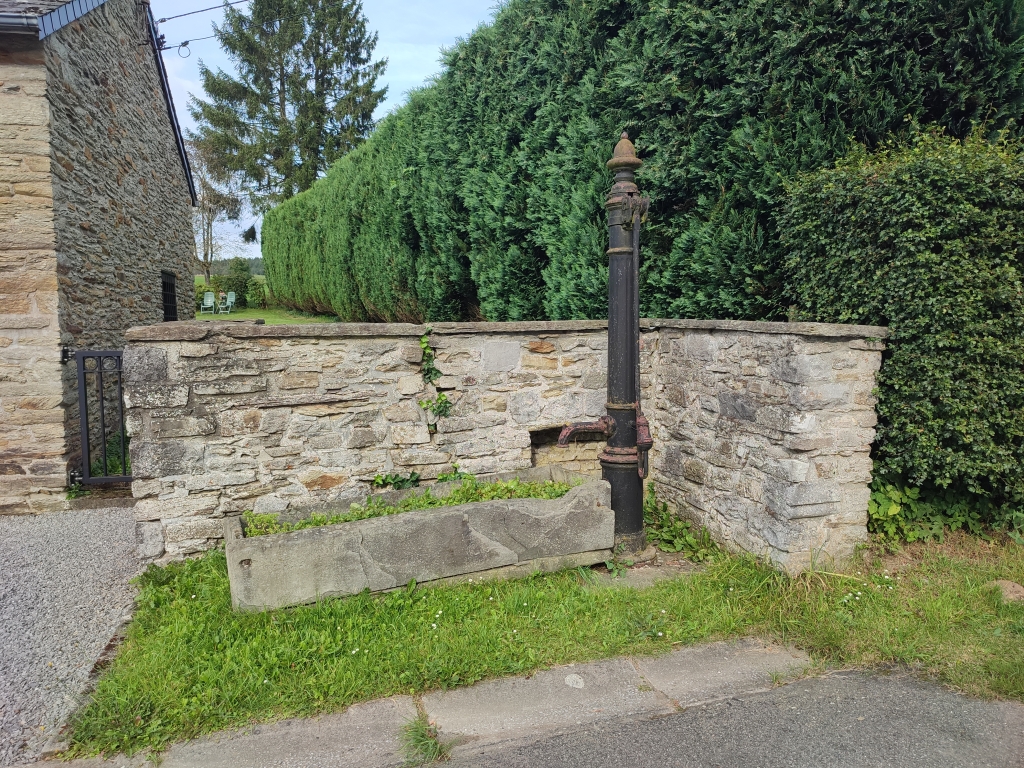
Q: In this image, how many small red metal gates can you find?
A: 0